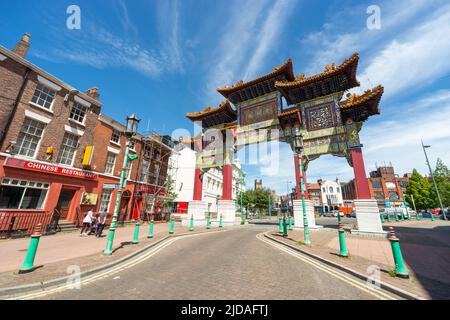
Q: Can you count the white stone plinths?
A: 4